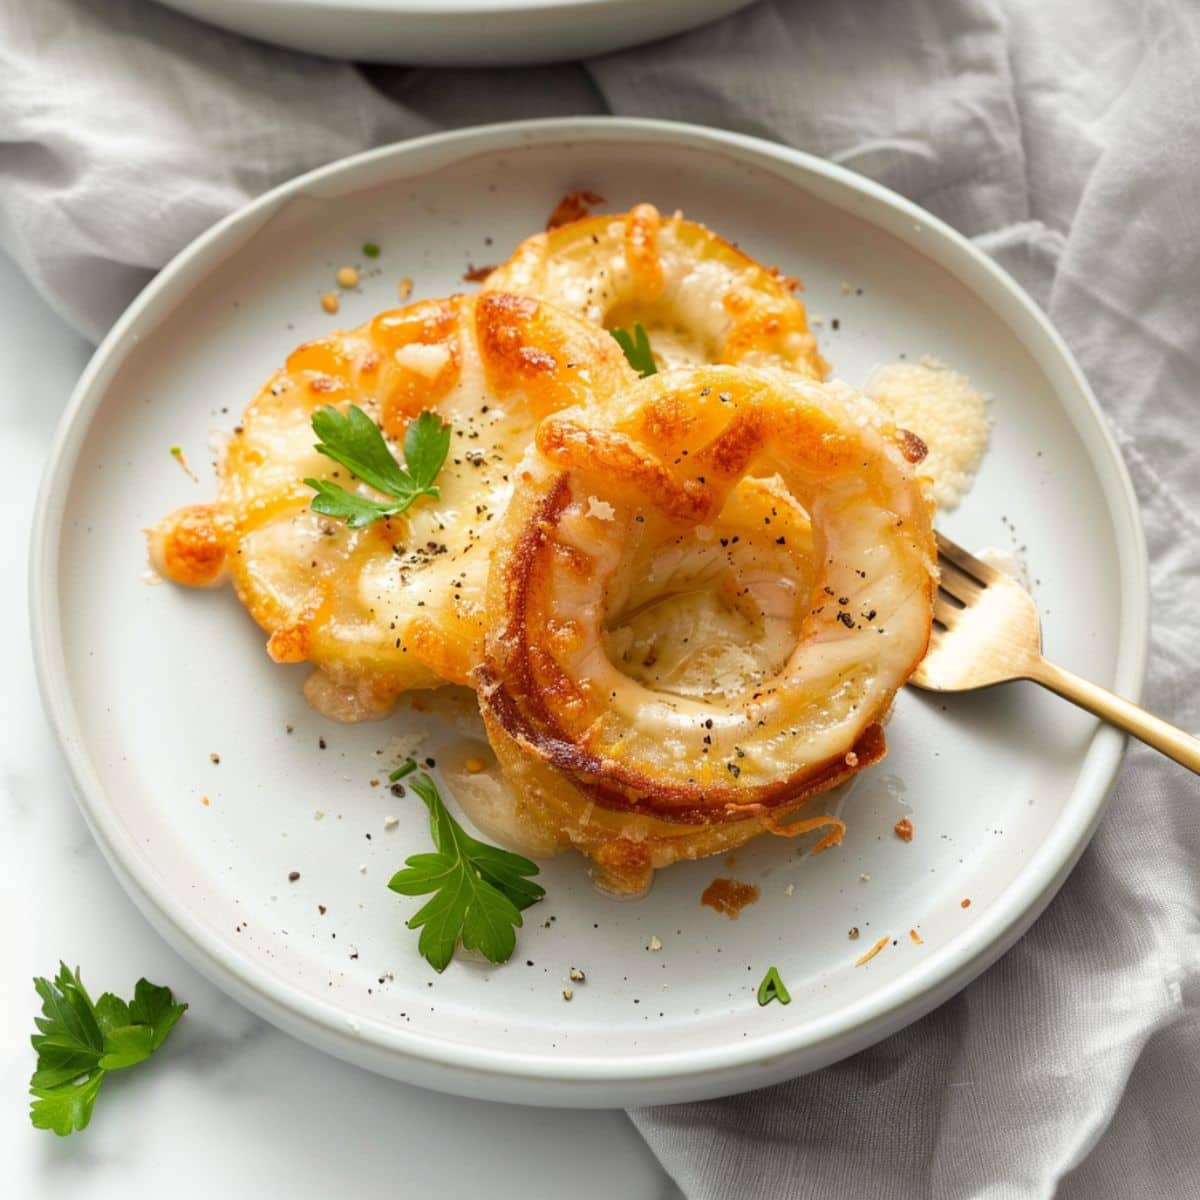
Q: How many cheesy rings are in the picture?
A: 3